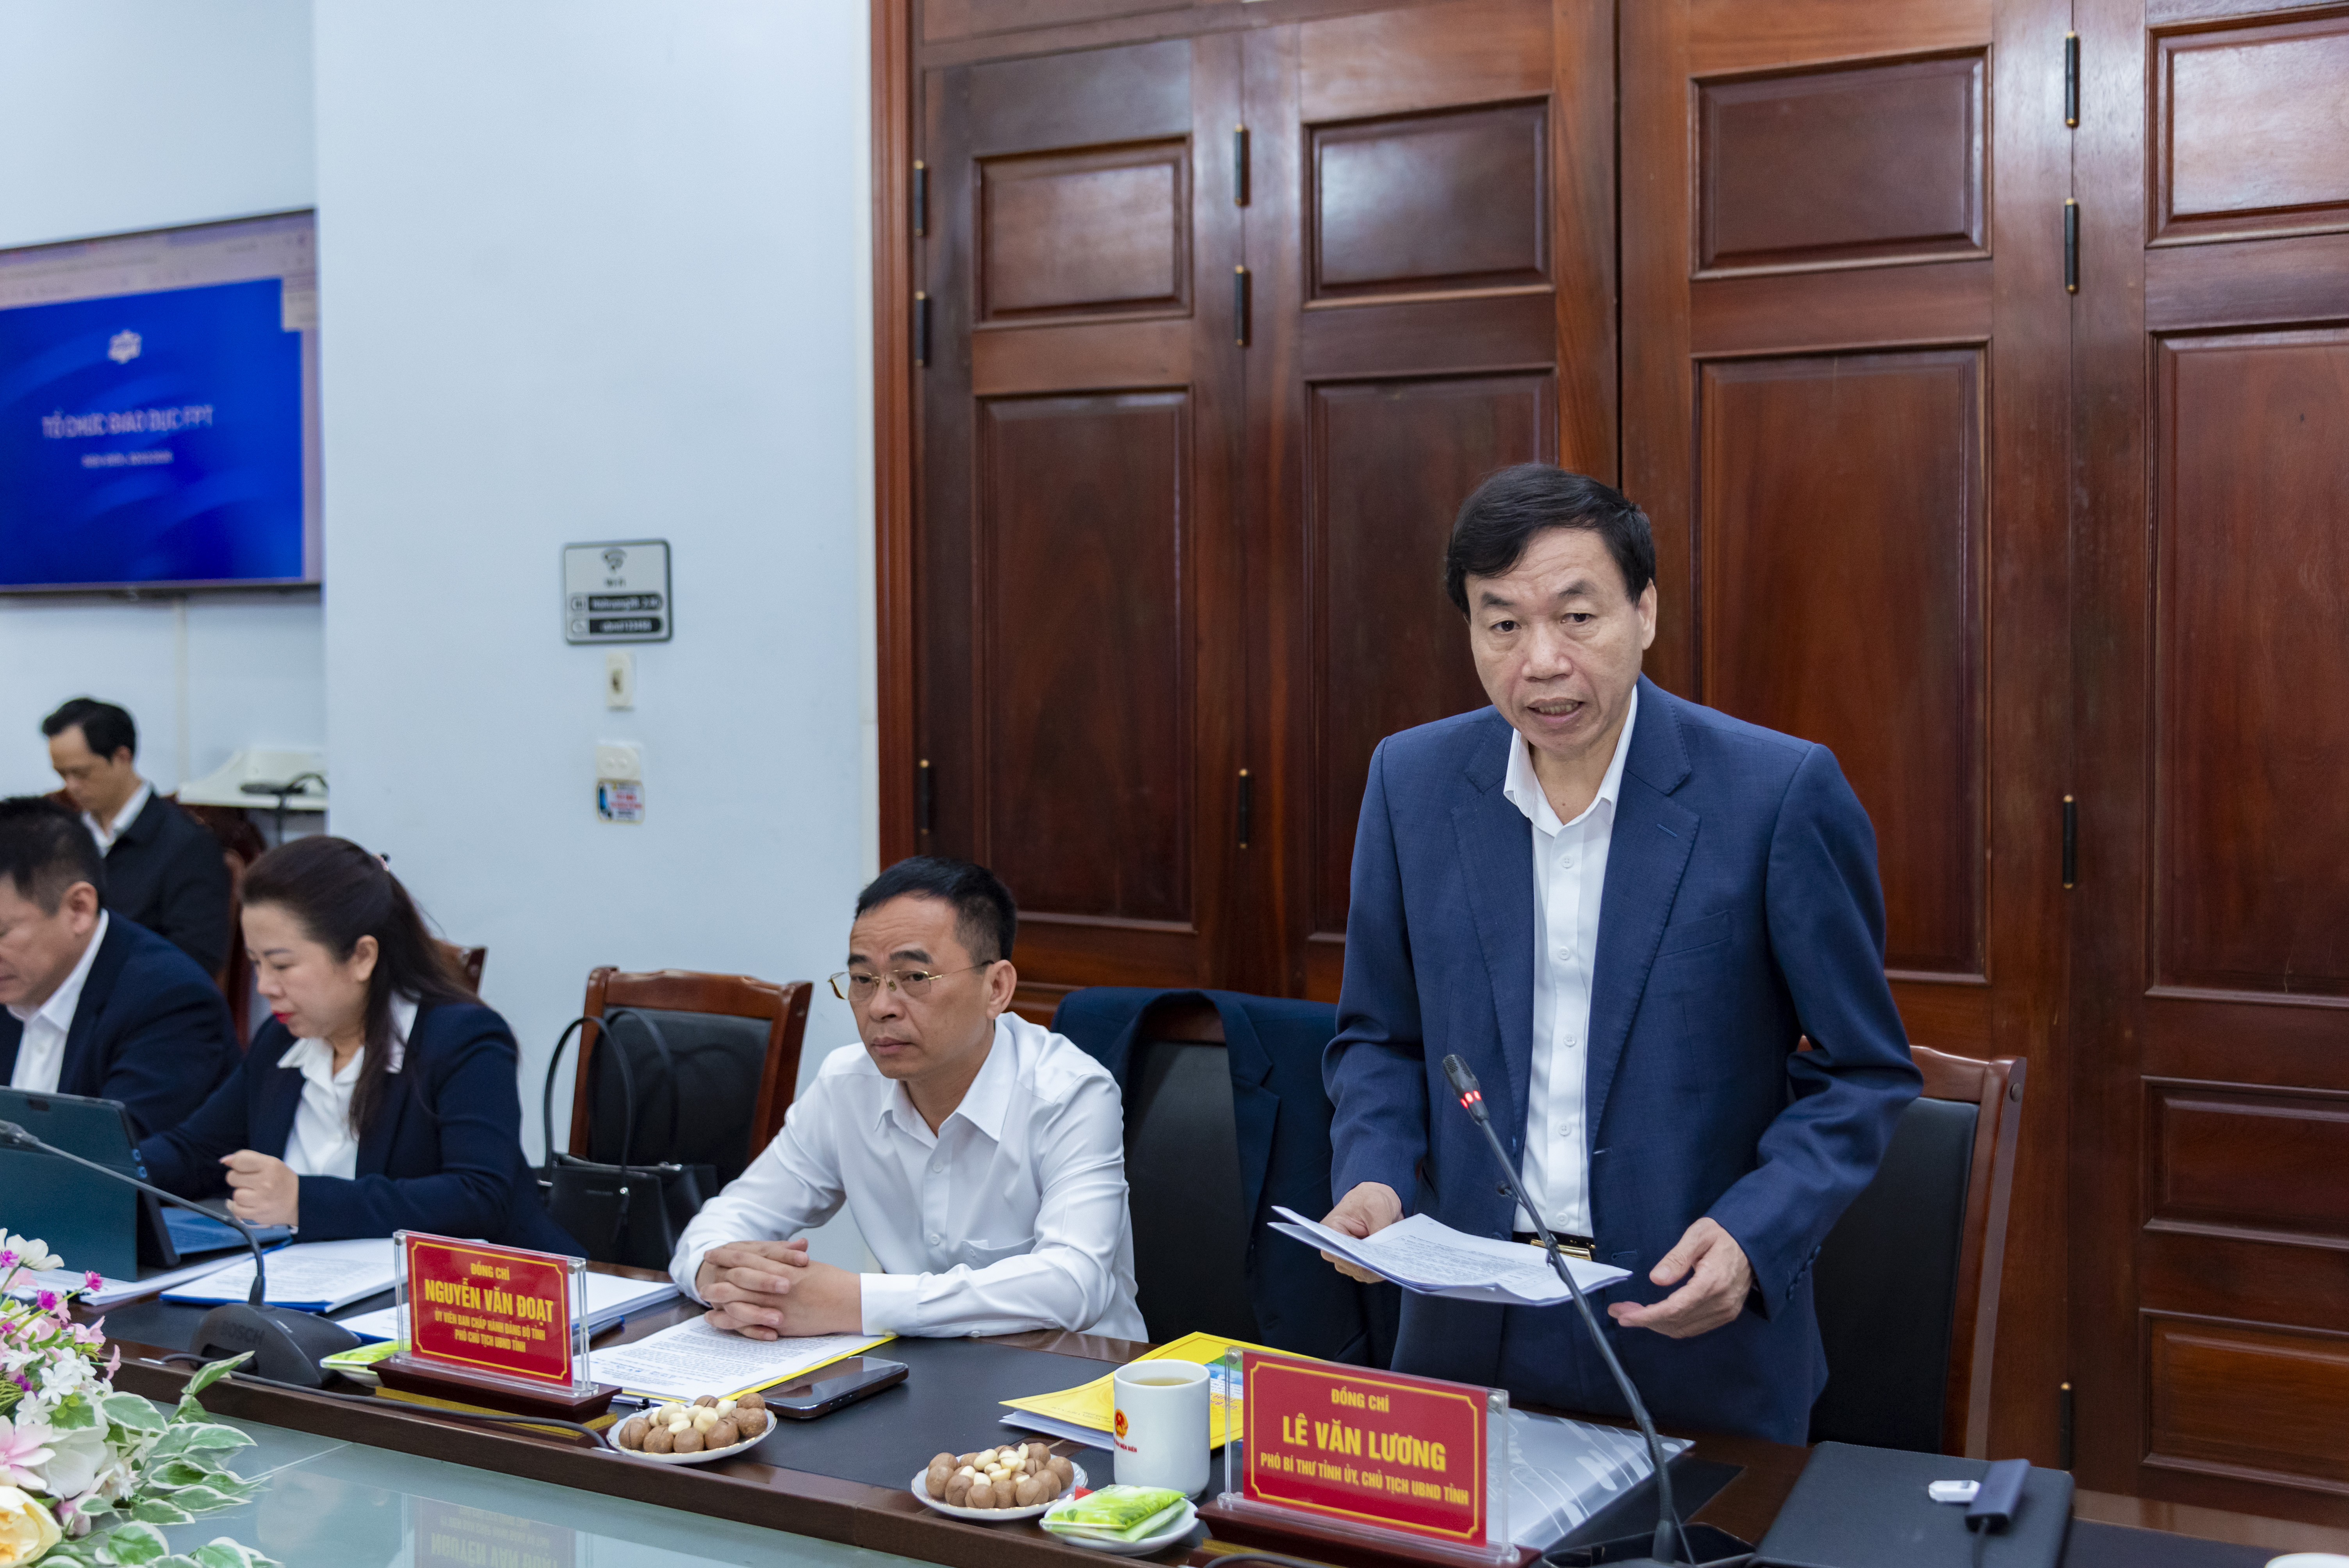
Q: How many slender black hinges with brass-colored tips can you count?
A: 10